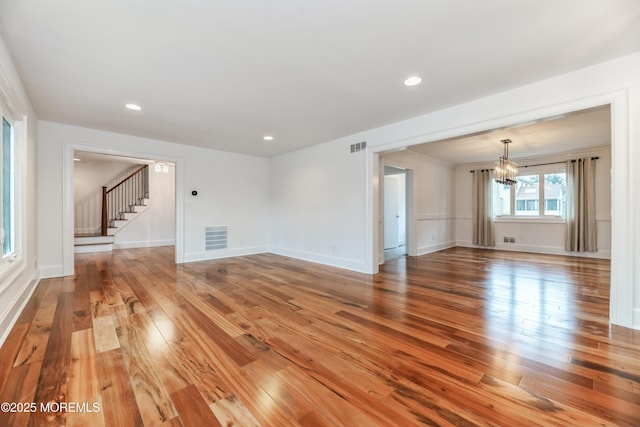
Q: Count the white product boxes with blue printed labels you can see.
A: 0